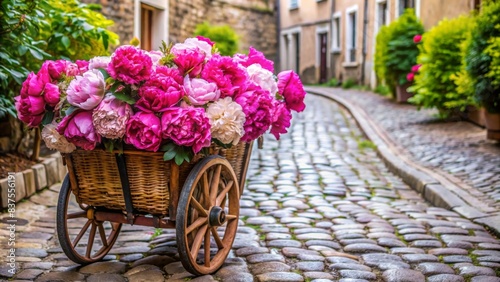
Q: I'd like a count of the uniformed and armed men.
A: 0